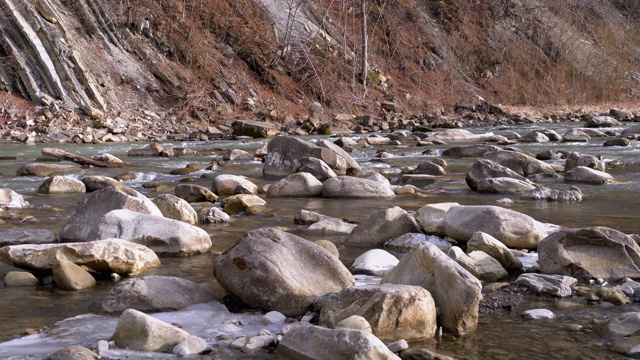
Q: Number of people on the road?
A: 0